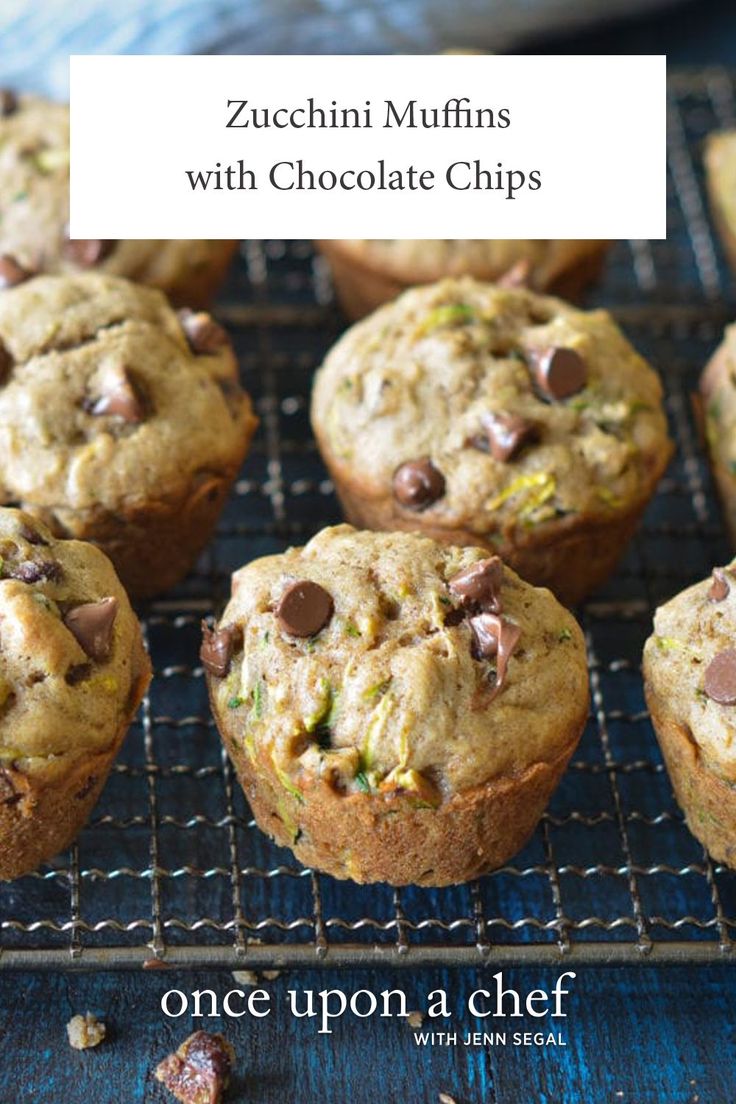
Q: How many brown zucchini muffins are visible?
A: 9